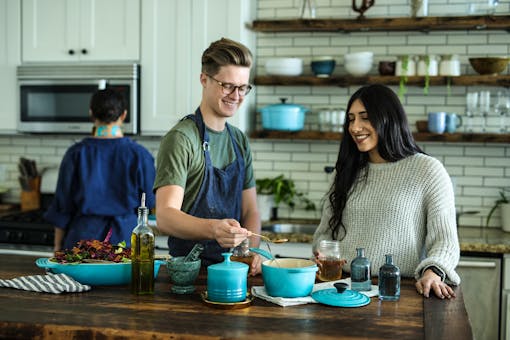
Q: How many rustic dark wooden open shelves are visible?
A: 3